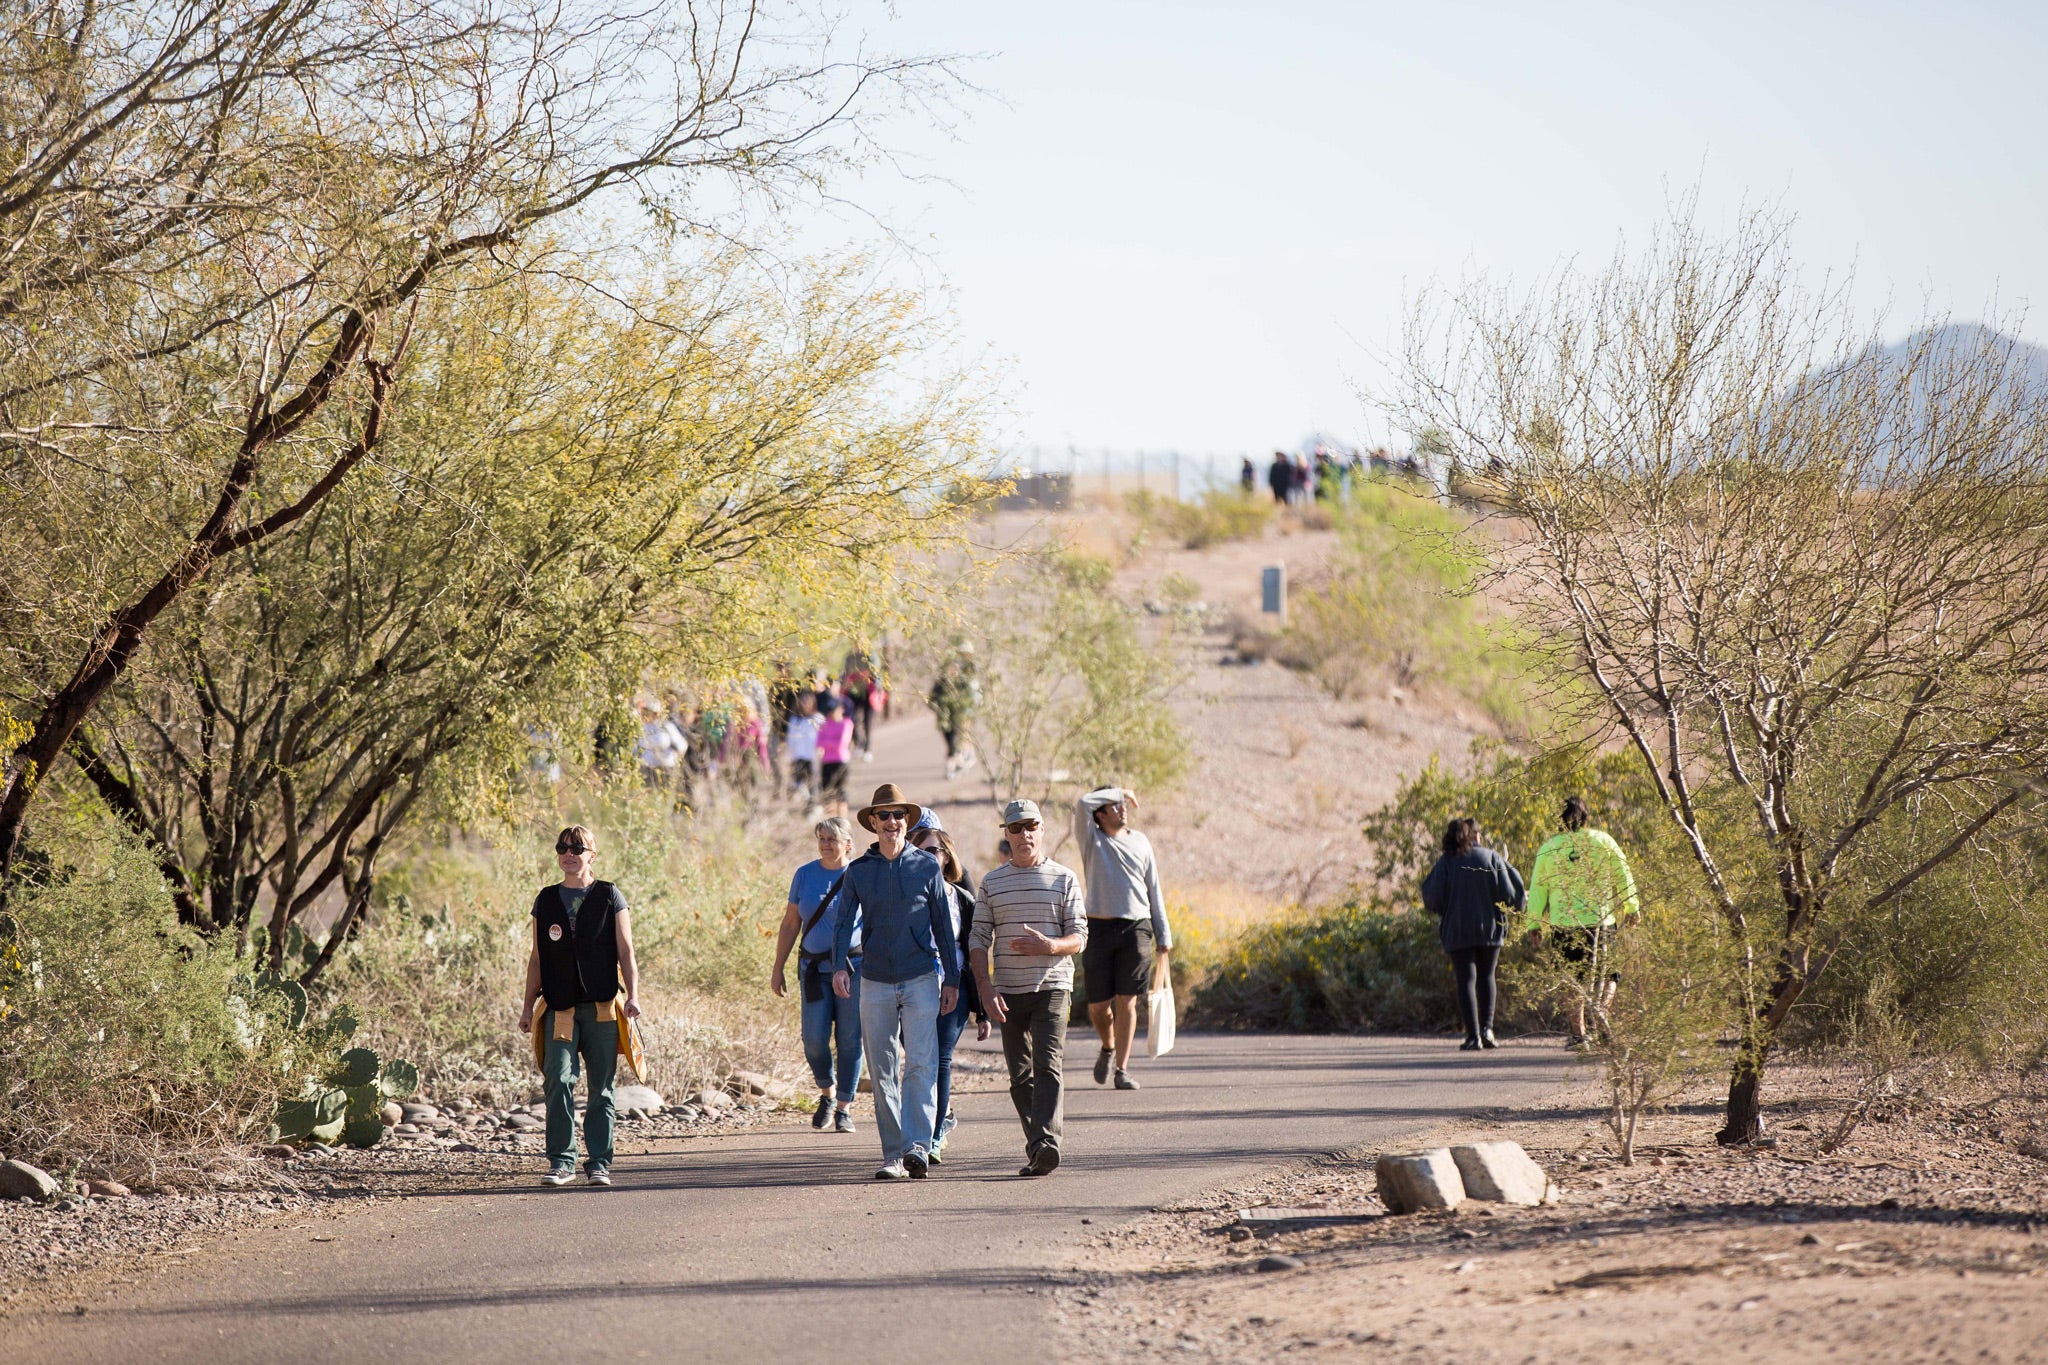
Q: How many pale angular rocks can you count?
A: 2